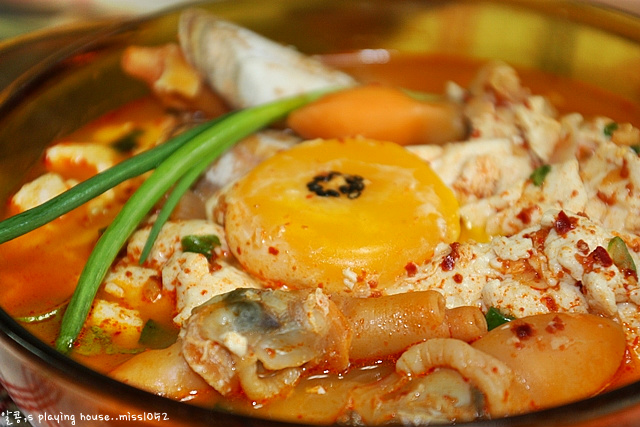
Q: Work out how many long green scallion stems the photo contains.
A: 3